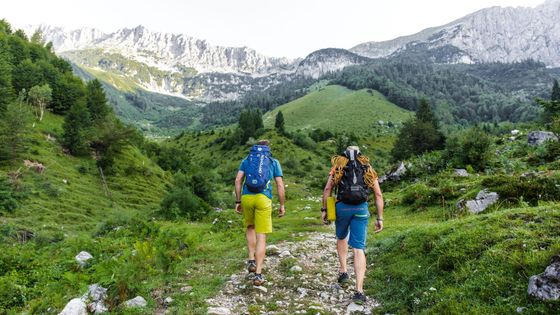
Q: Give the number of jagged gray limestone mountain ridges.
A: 2